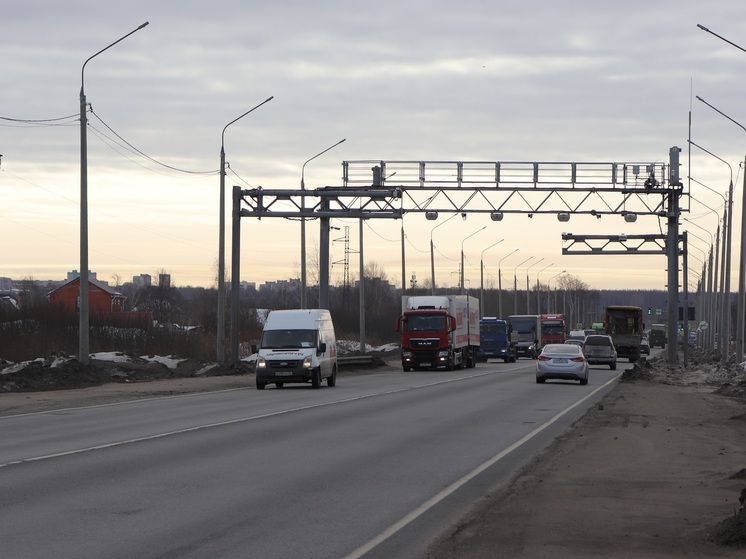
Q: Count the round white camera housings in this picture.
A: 4